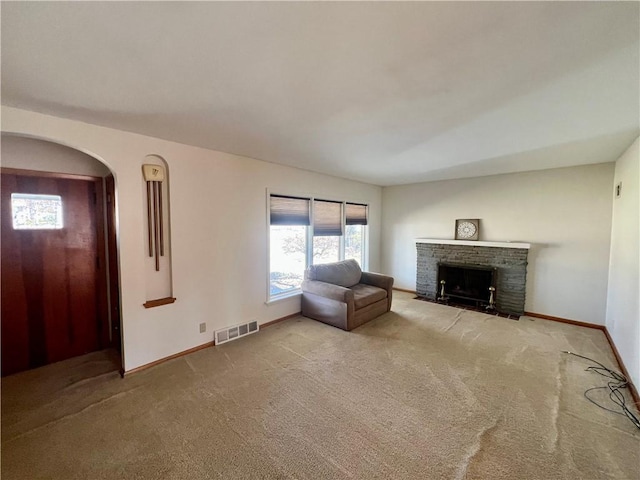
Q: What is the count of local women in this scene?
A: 0